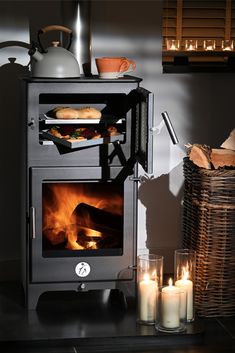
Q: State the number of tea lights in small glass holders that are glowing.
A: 4